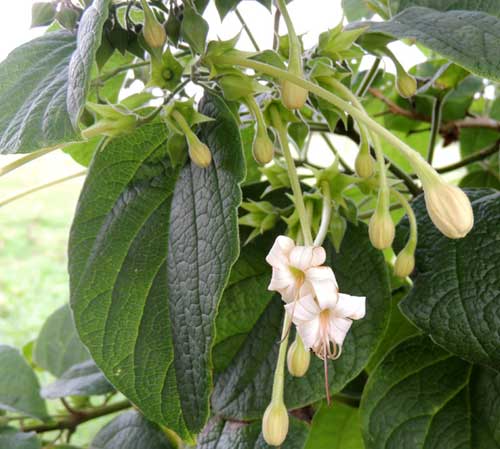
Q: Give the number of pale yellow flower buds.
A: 11